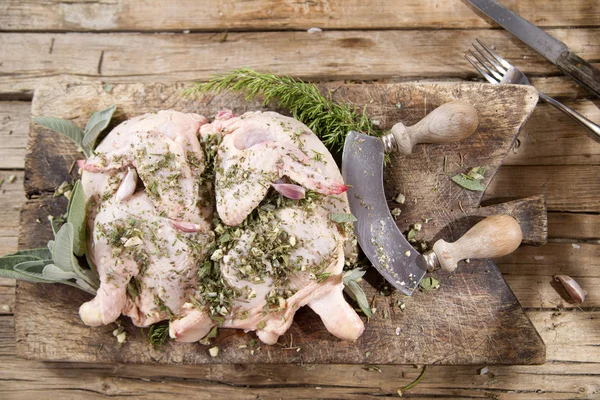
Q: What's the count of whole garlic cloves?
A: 4